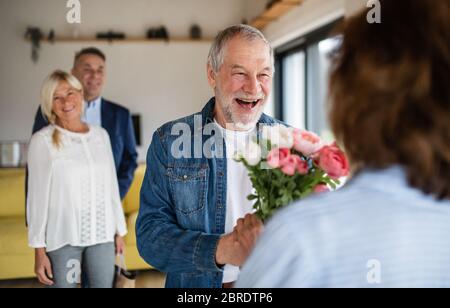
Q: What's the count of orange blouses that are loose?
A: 0